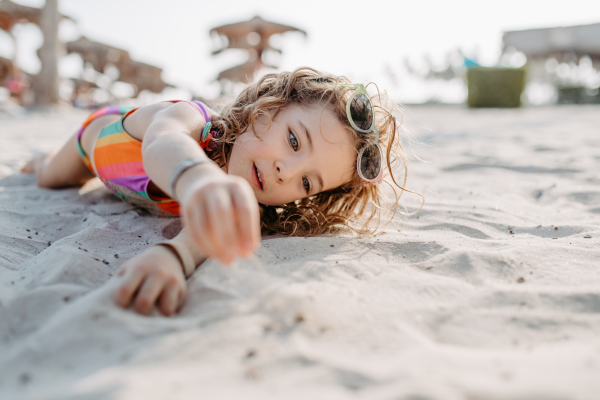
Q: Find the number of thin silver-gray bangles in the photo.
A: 1